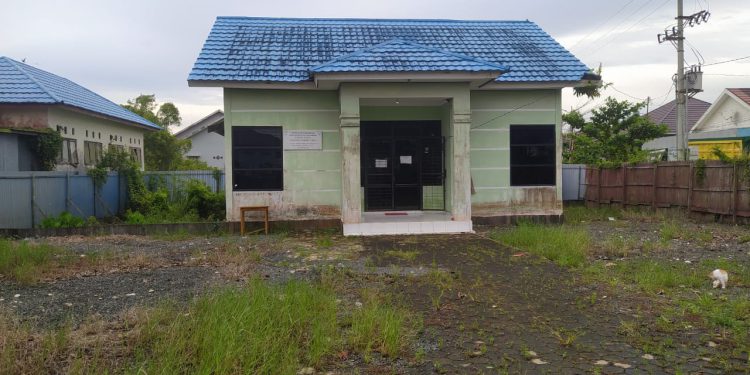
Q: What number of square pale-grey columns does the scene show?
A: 2